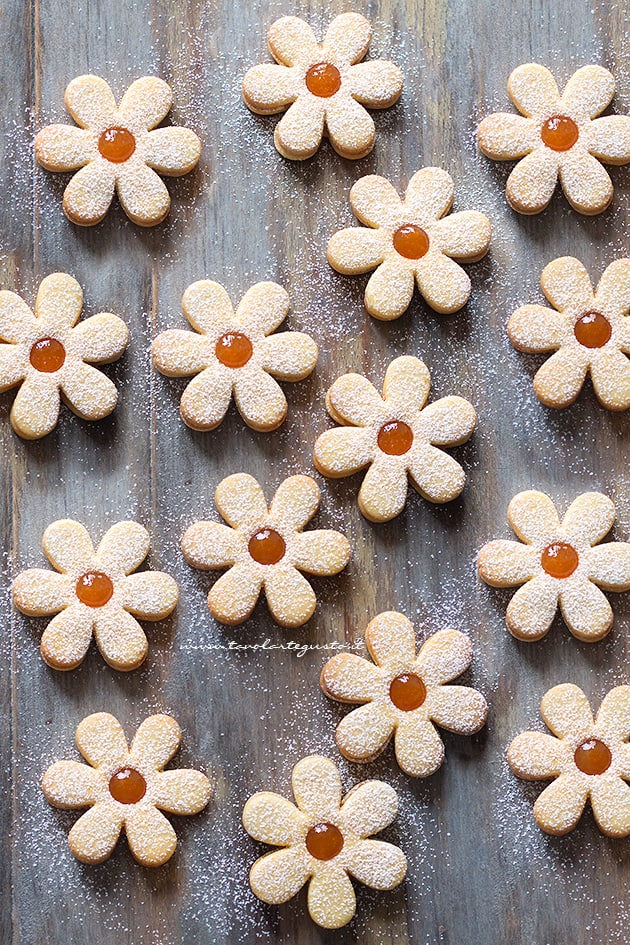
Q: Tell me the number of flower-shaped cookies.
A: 15